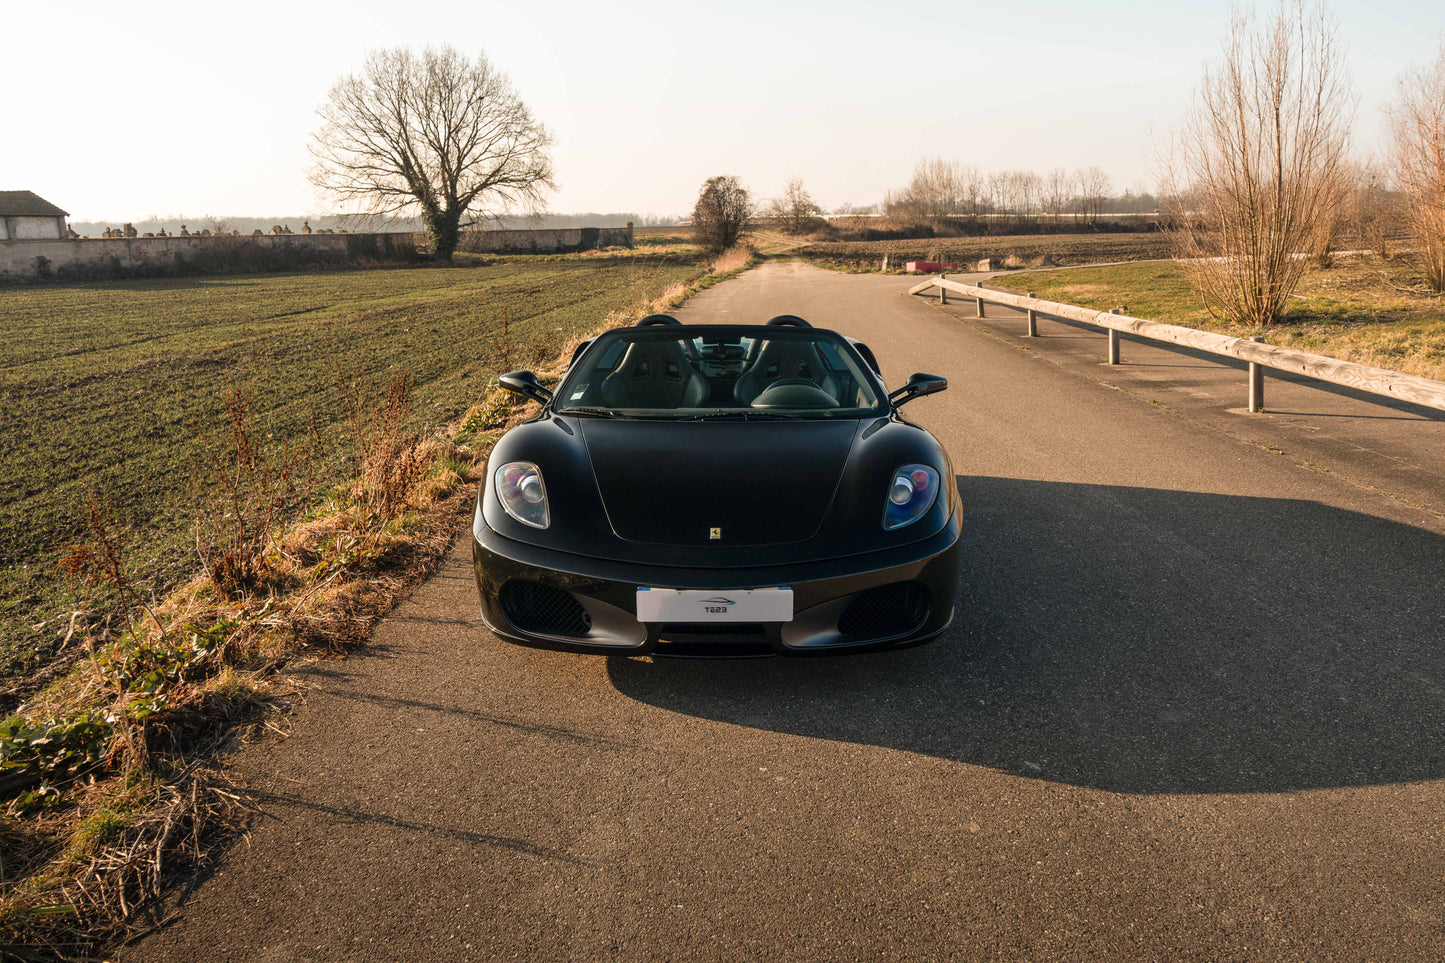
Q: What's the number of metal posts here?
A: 5